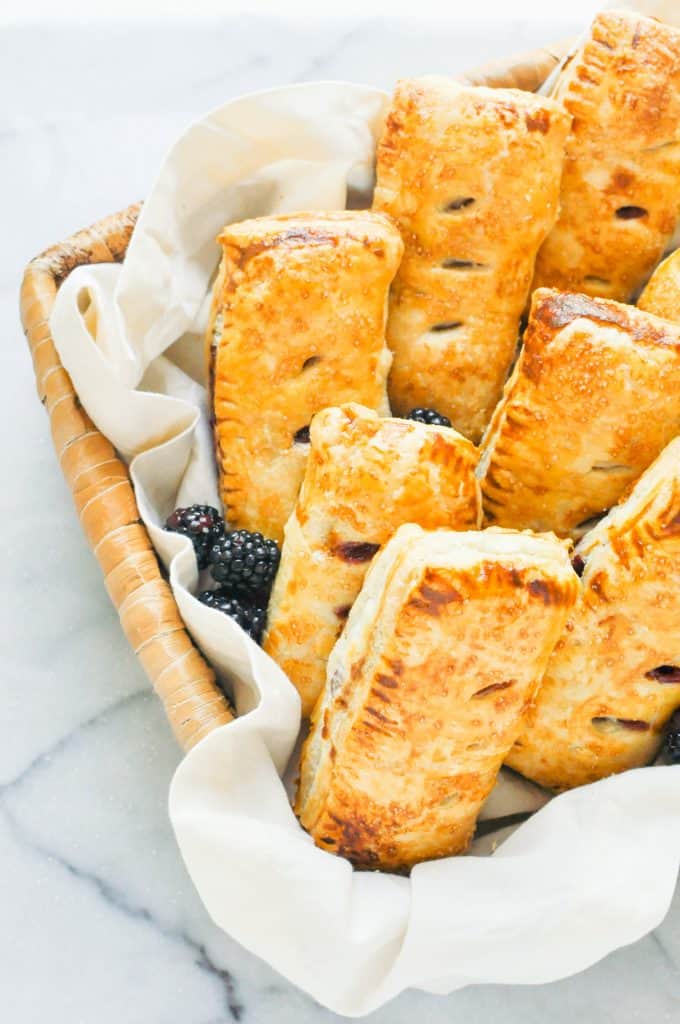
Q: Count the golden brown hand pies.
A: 8